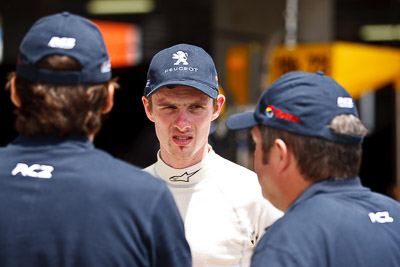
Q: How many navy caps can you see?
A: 3